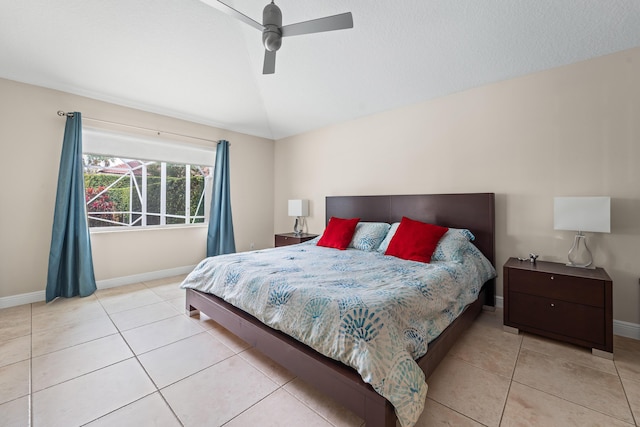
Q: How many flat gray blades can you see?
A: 3